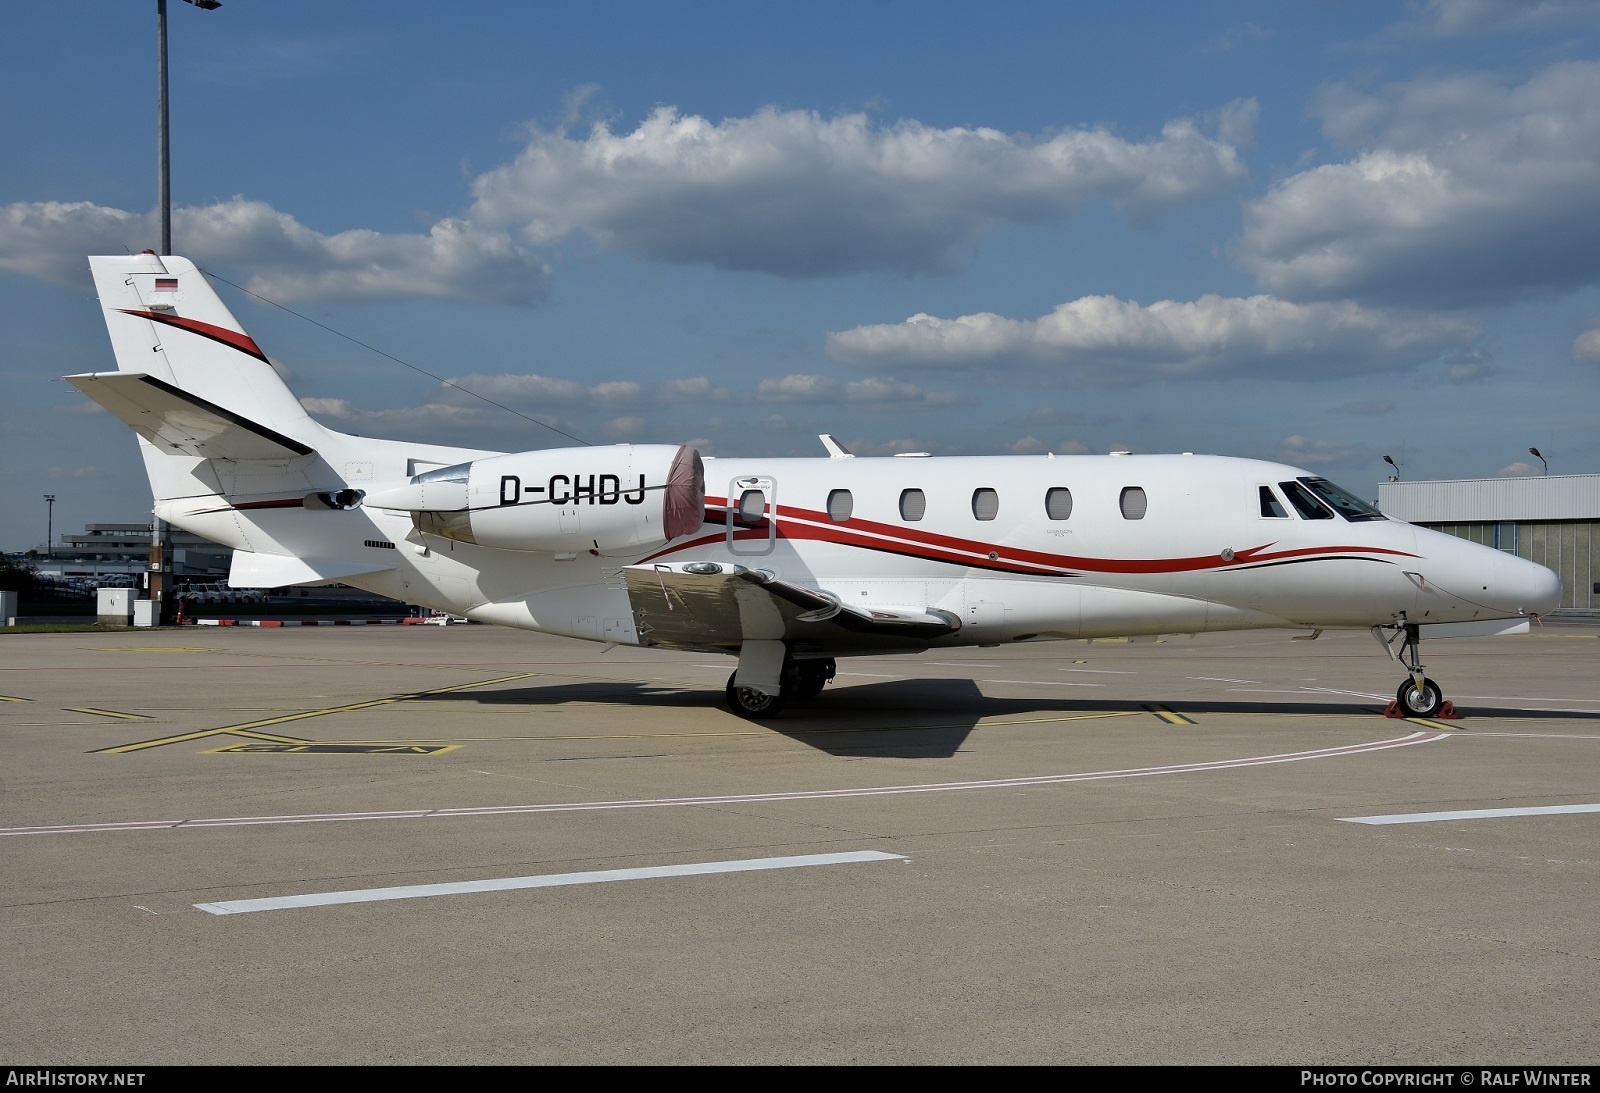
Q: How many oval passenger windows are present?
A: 6